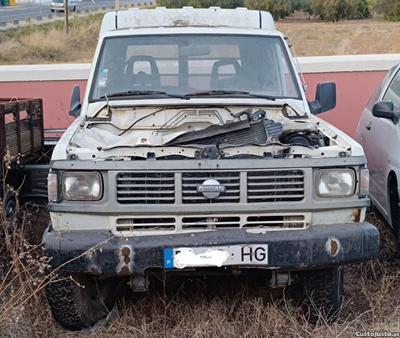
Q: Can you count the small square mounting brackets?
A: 2